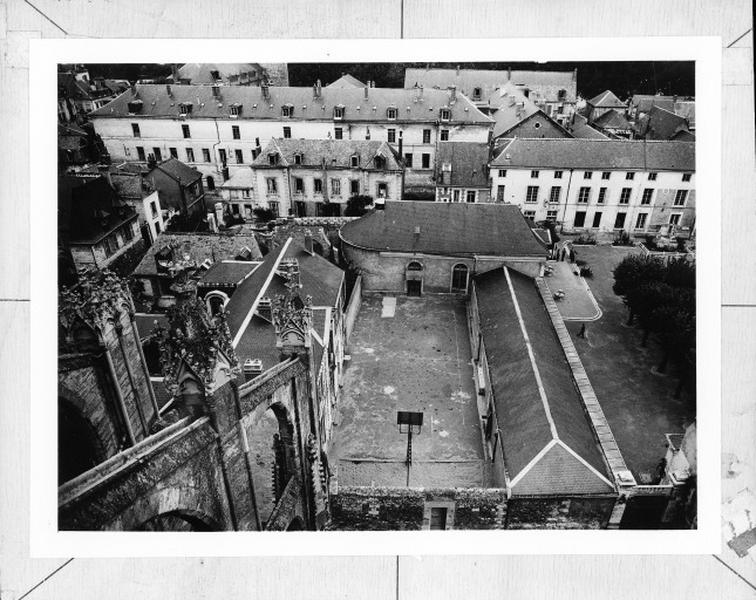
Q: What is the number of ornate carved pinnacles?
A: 3